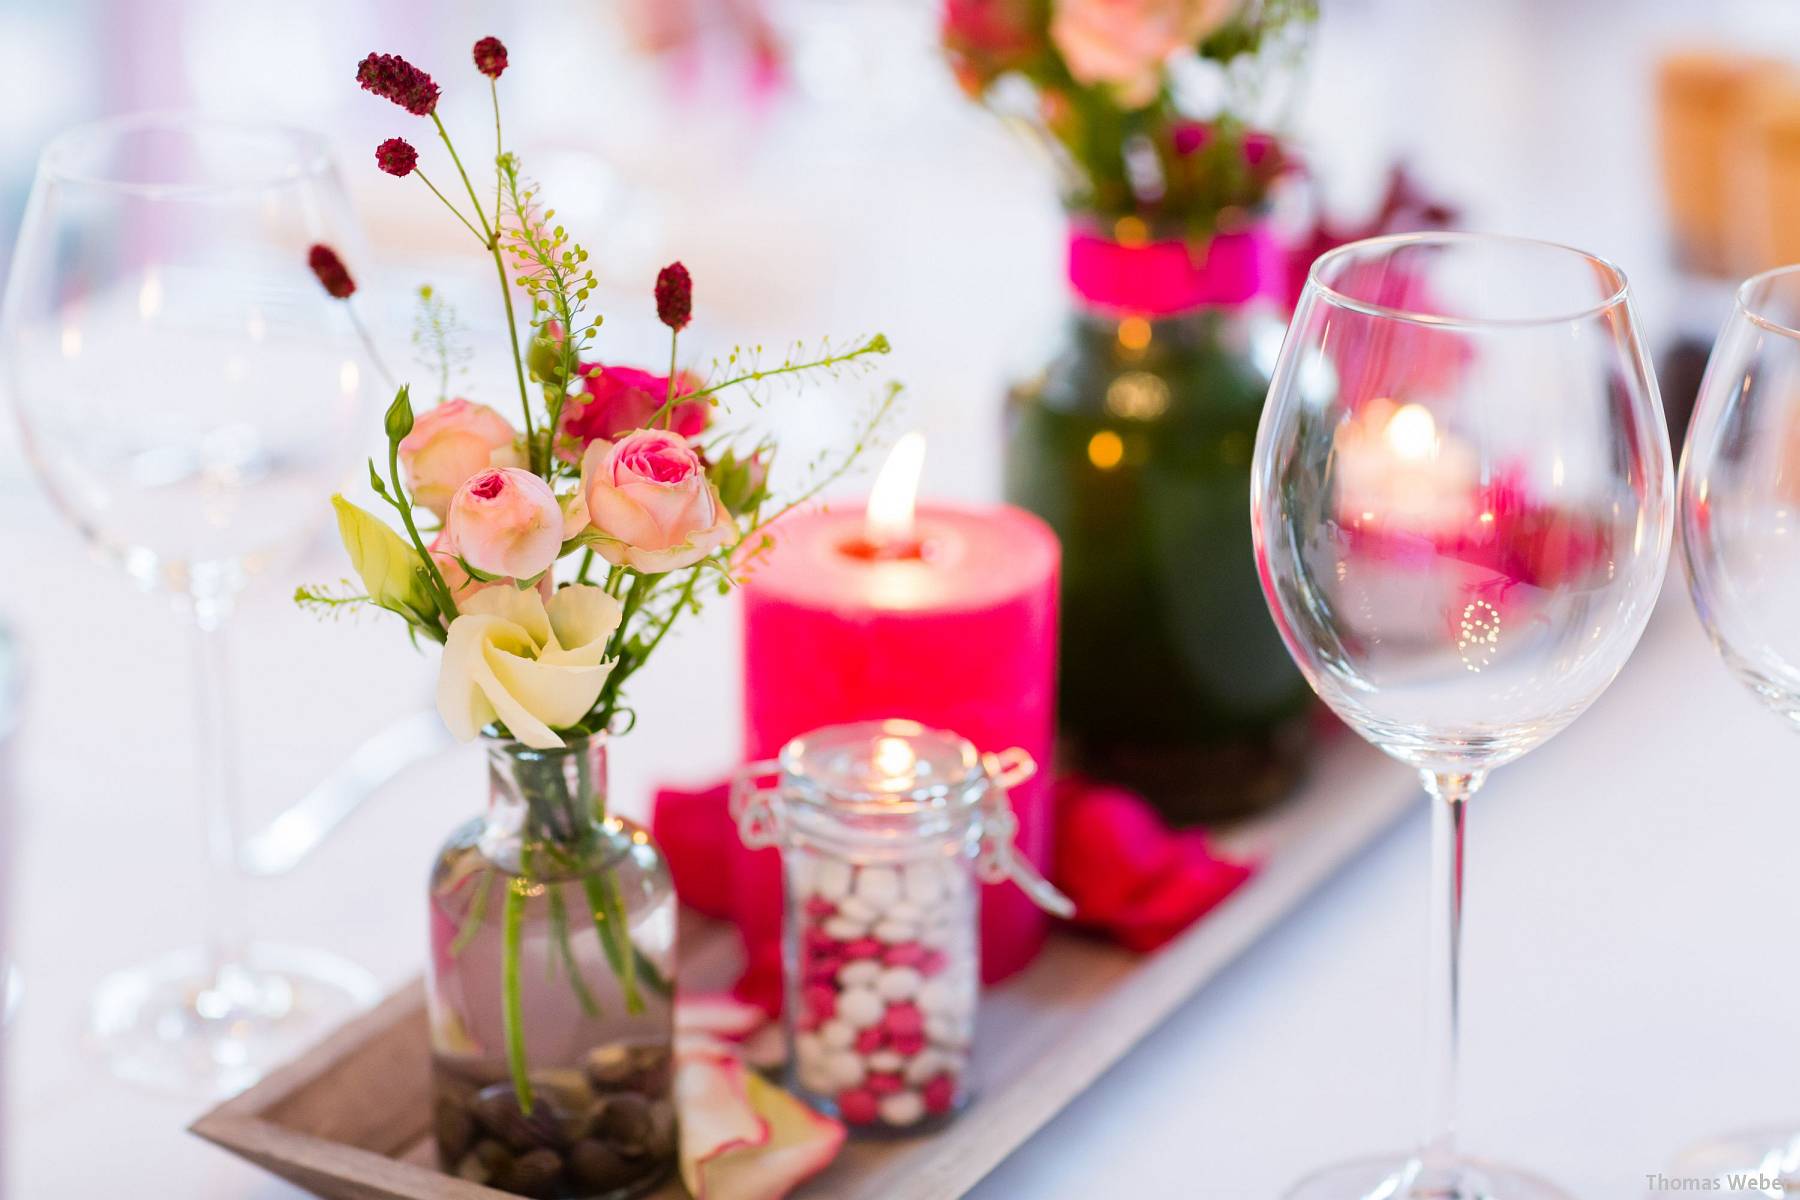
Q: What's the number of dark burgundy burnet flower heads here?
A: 5